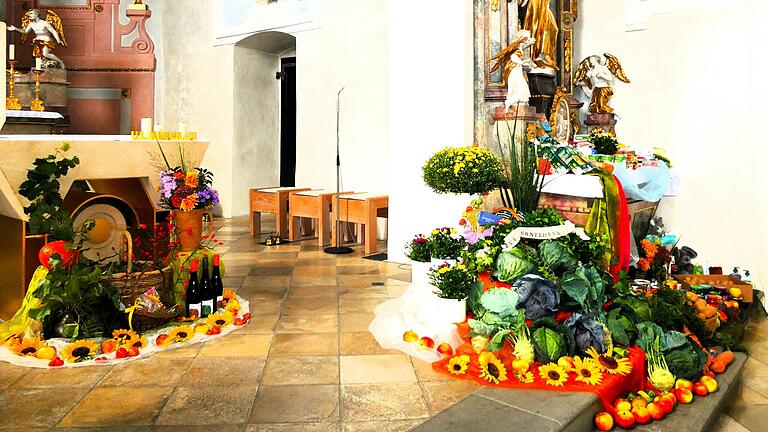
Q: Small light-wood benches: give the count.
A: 3